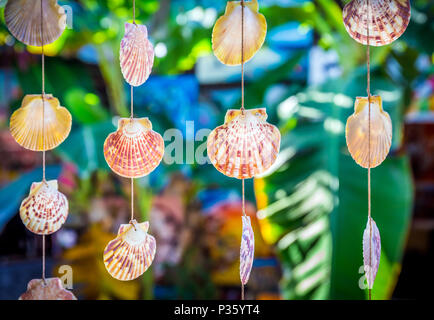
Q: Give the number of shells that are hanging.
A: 13